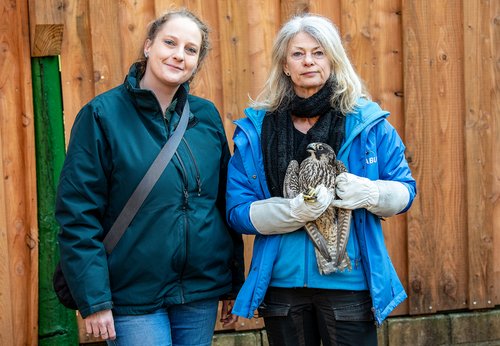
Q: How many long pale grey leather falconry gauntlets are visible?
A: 2